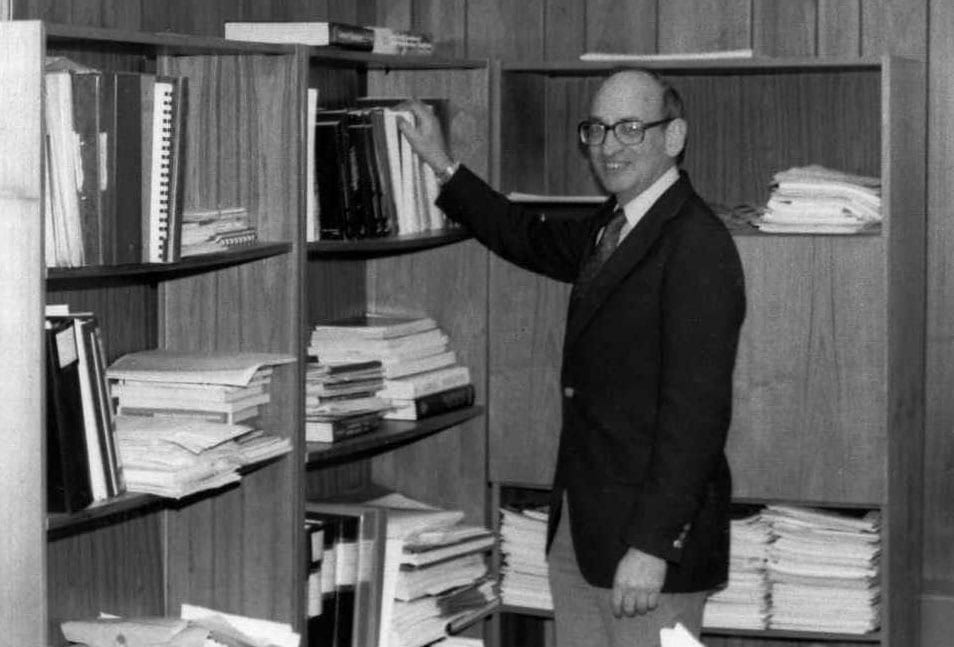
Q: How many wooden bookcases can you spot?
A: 3